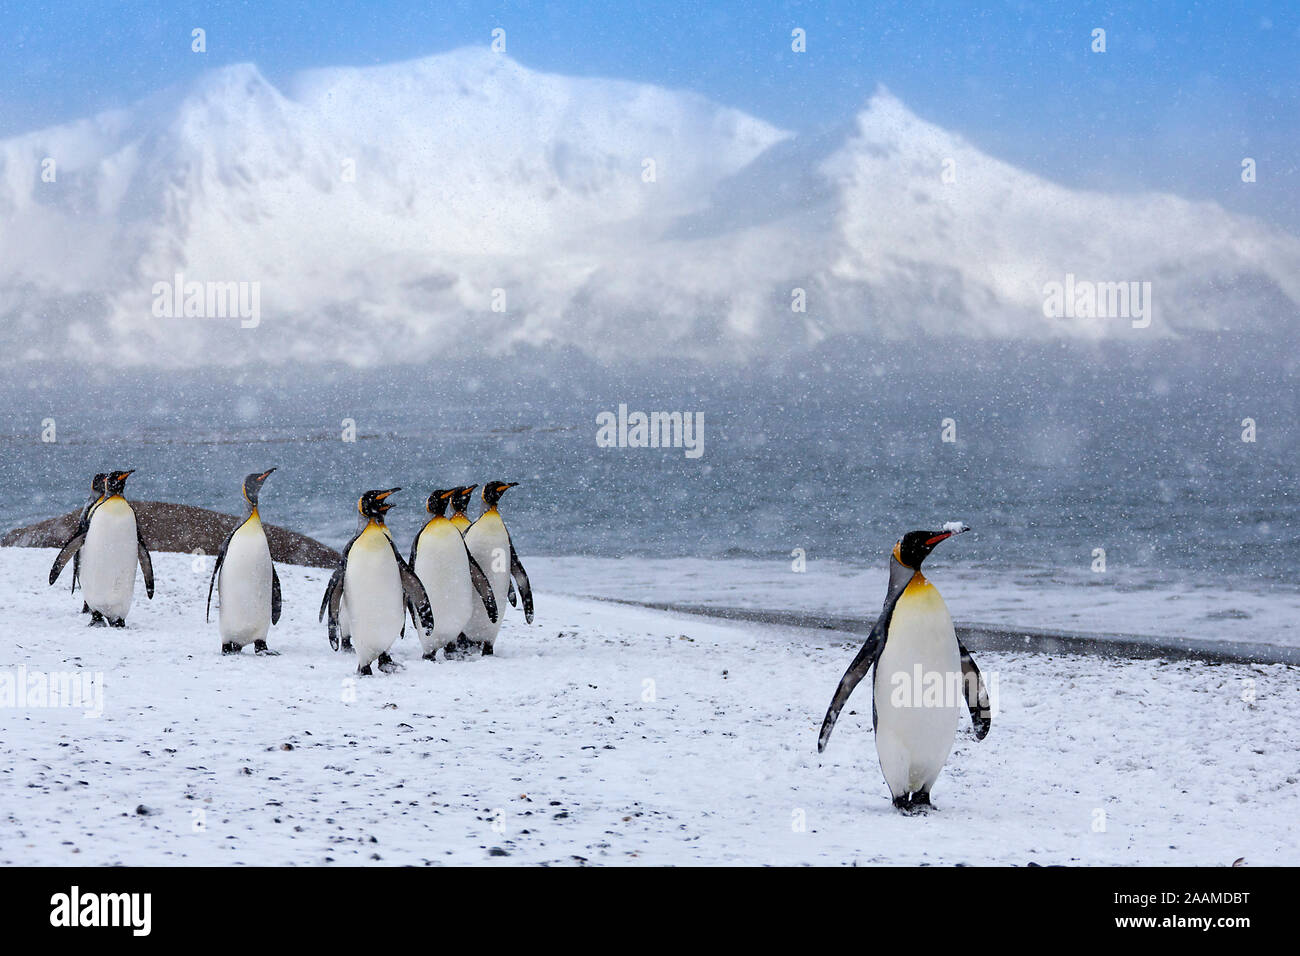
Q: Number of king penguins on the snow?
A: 9